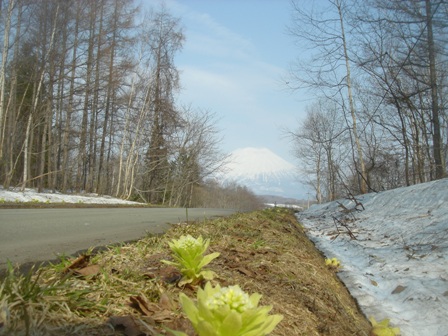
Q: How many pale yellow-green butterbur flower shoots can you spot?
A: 4